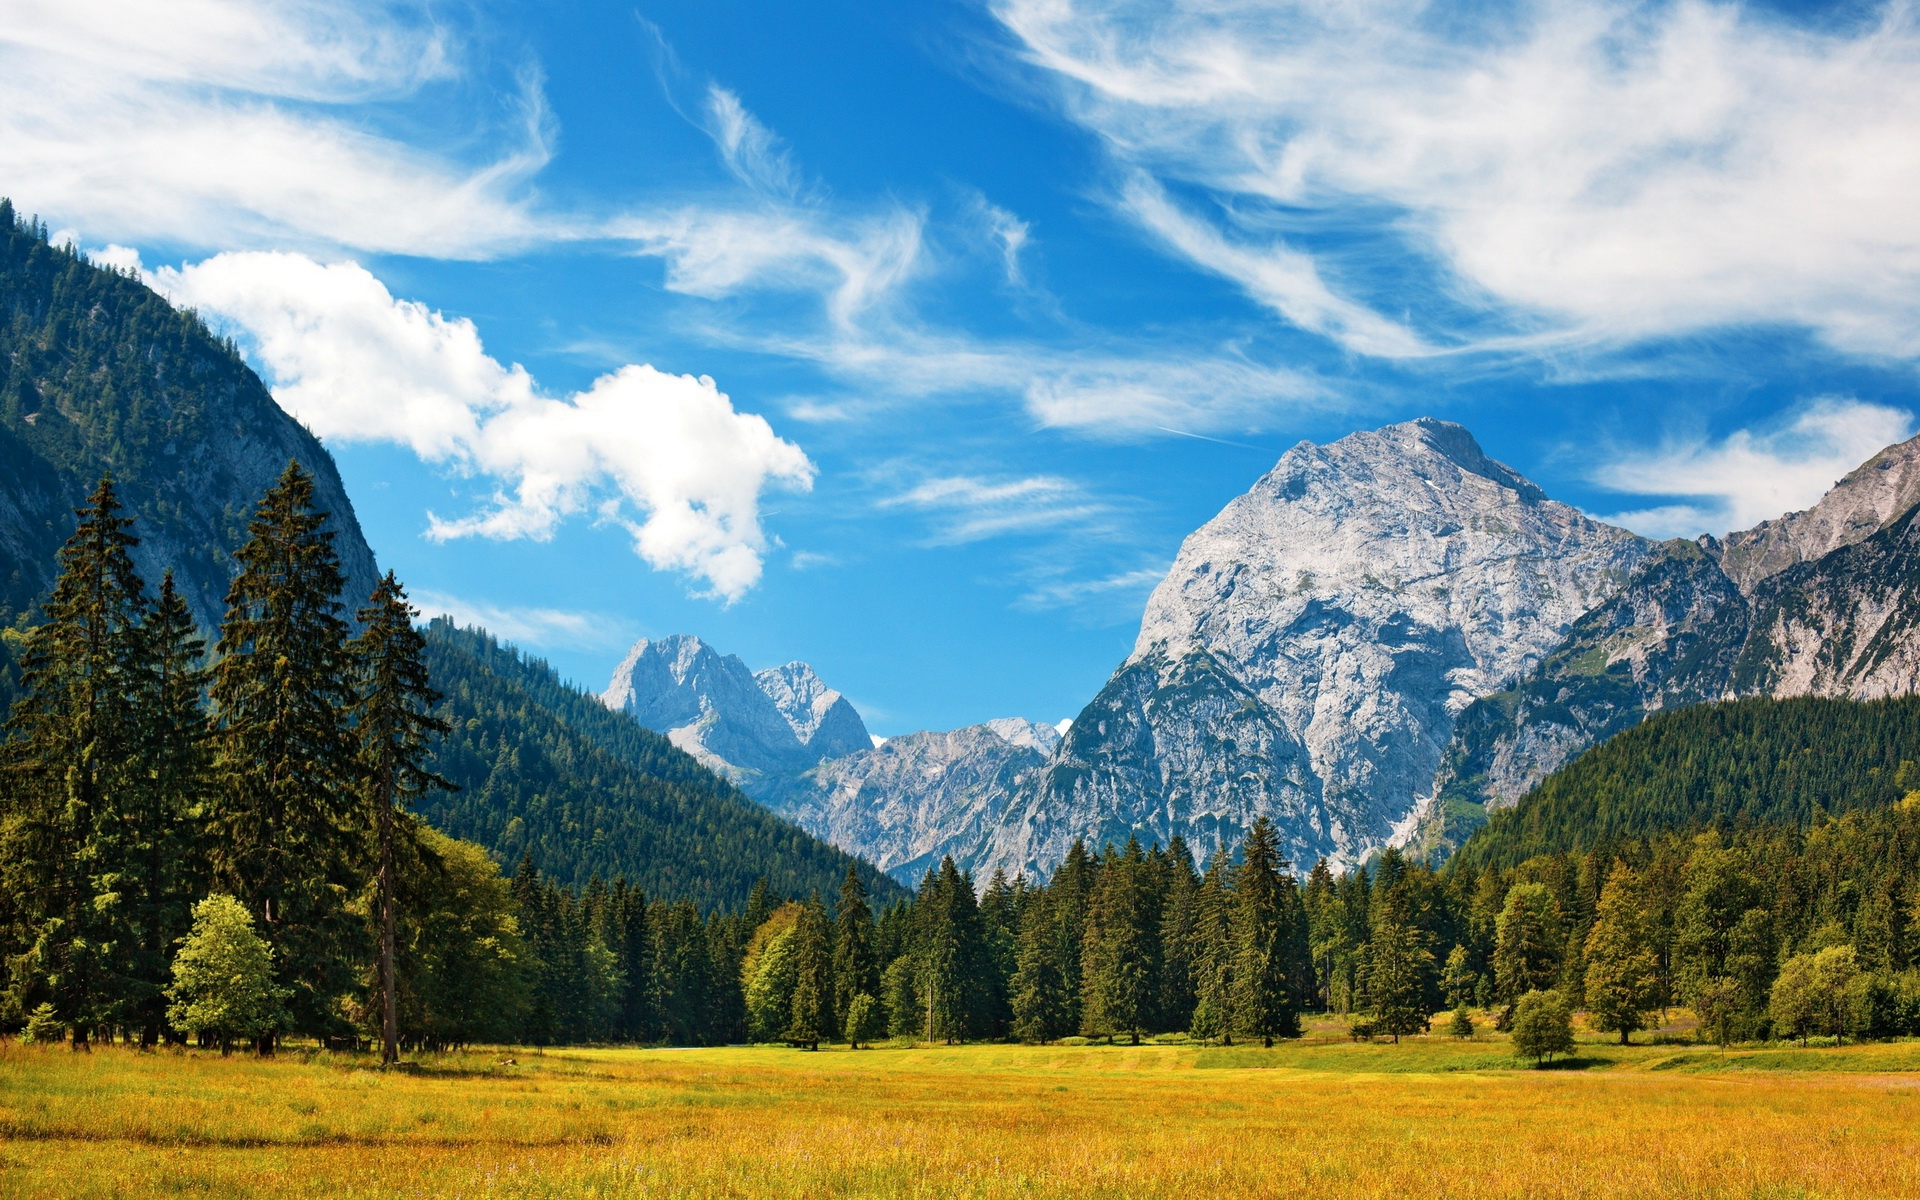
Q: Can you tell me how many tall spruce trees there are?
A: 4